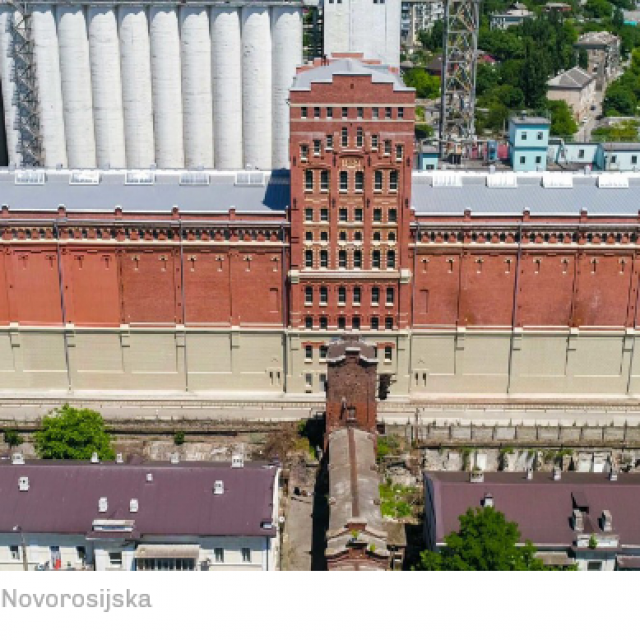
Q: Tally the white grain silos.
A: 10